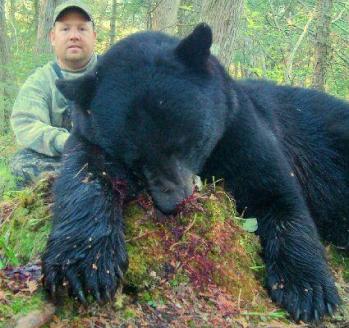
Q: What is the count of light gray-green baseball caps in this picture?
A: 1